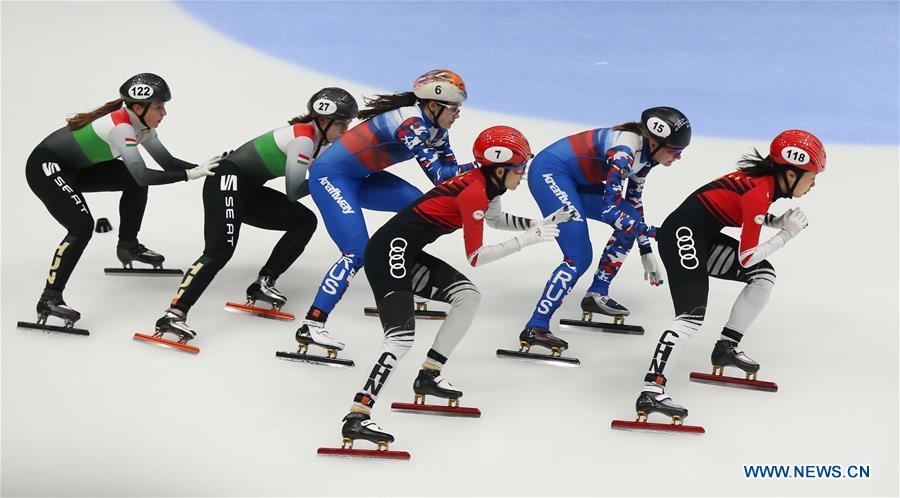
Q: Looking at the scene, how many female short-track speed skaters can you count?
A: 6